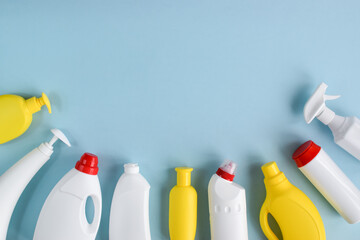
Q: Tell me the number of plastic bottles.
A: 9